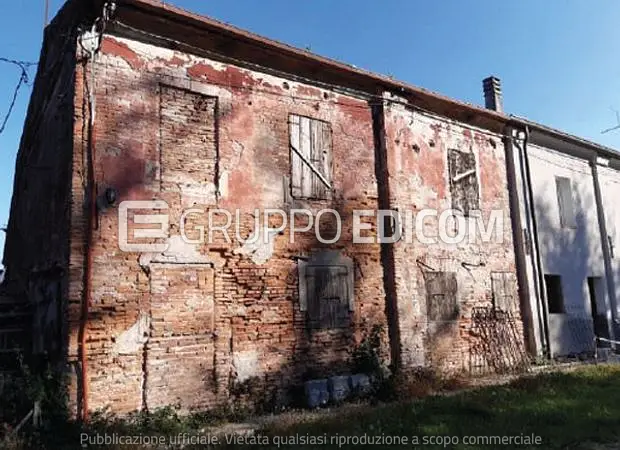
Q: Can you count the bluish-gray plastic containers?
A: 3